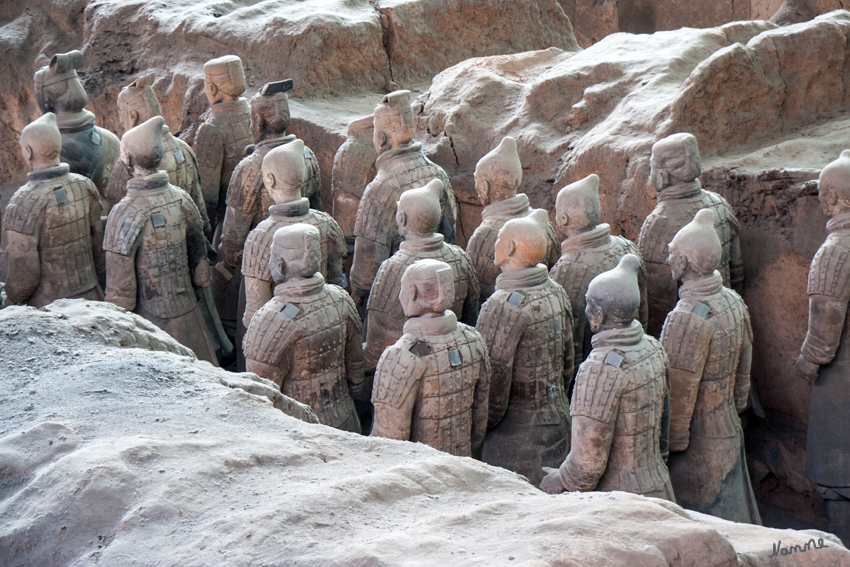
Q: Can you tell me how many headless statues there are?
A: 1